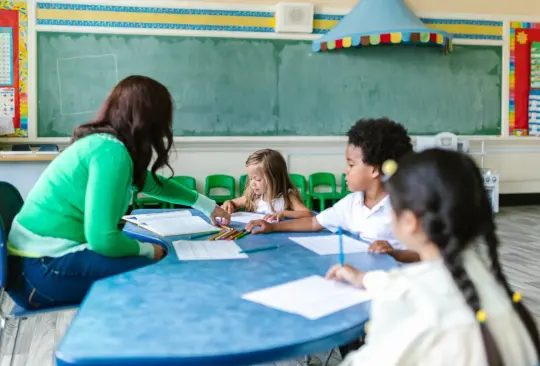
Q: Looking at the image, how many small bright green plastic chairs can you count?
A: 7